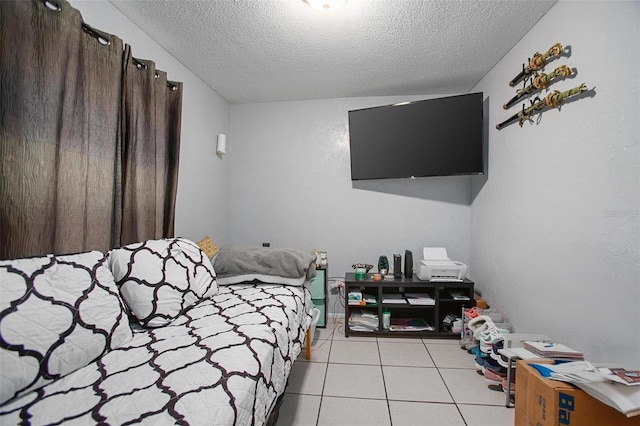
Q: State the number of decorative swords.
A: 3